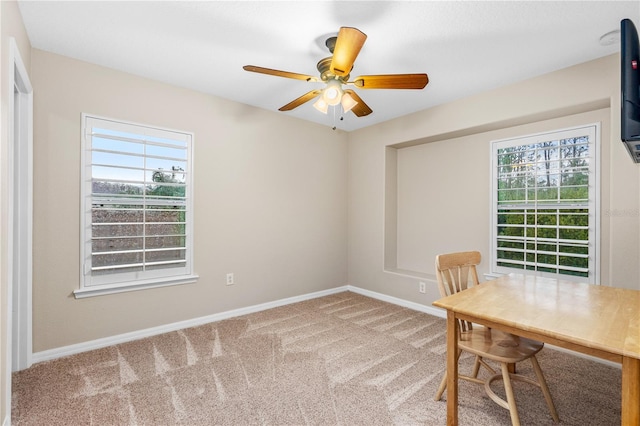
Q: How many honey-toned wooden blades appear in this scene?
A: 5